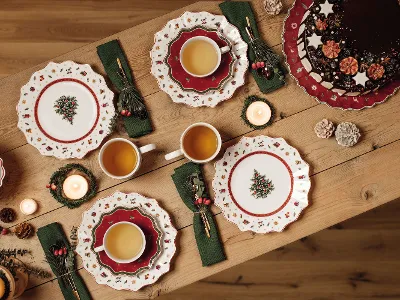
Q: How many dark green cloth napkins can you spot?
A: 4